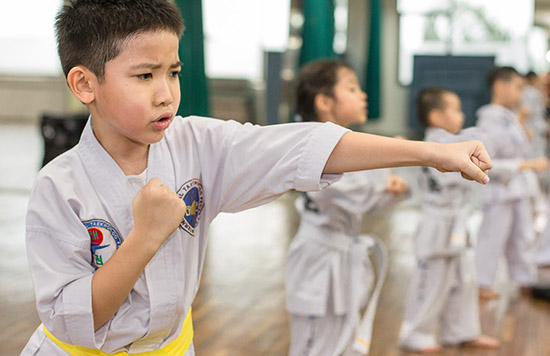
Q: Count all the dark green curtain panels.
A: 3